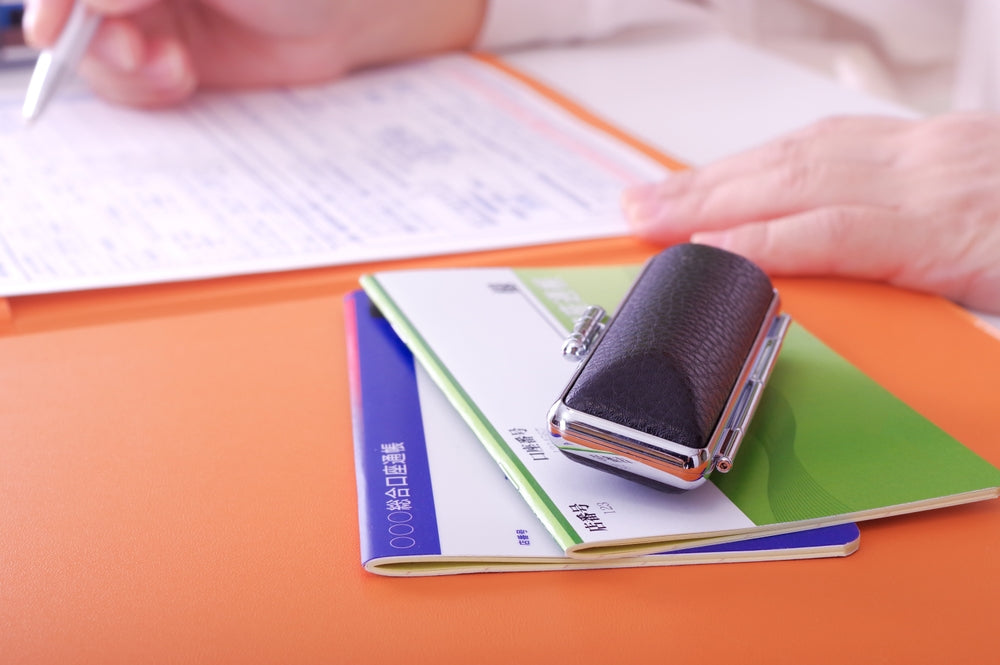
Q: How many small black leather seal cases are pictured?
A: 1